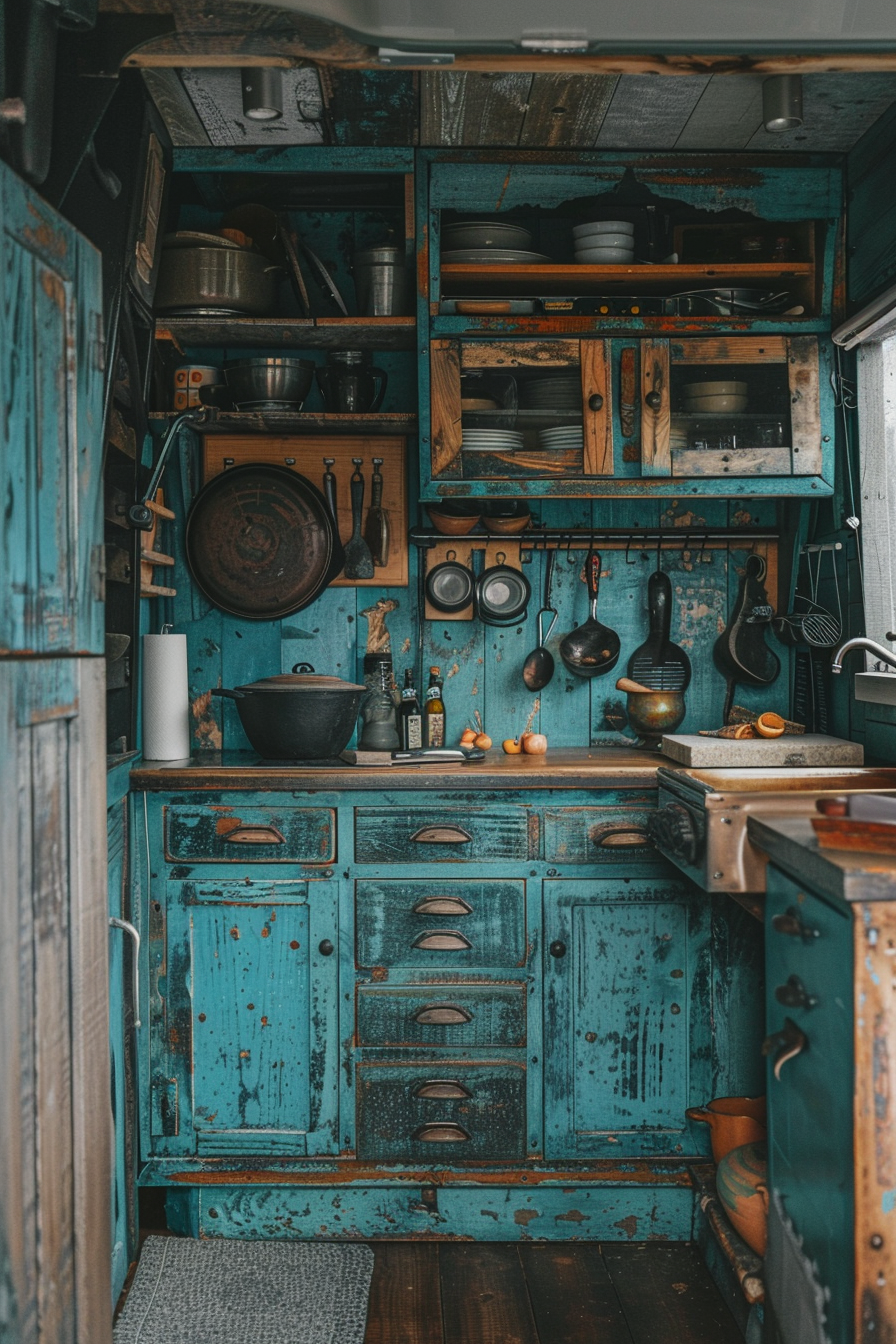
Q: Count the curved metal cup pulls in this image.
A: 8